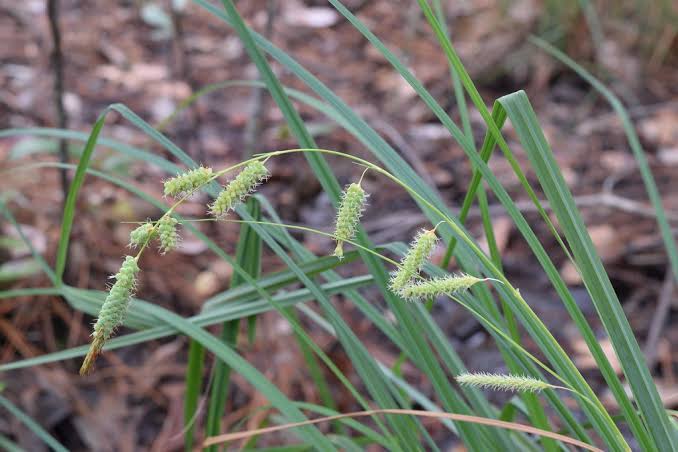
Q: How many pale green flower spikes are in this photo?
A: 9